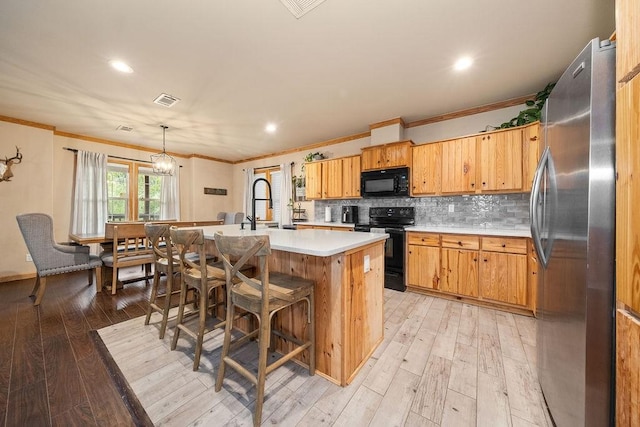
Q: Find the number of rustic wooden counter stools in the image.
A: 3